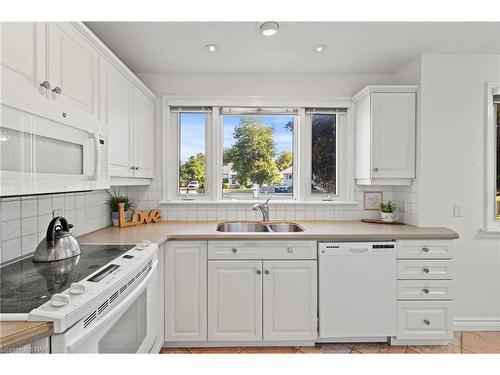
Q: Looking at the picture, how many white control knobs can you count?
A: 4